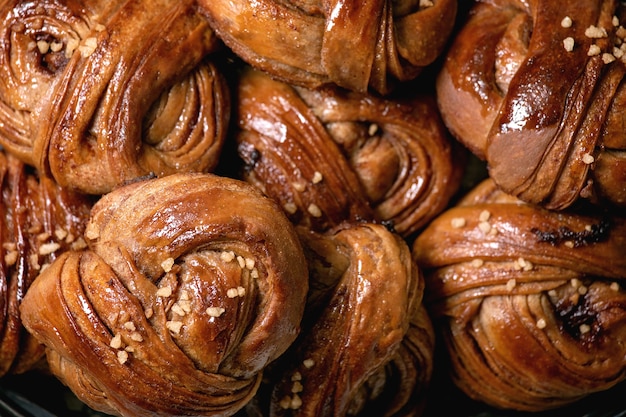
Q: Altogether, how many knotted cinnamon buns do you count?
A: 8